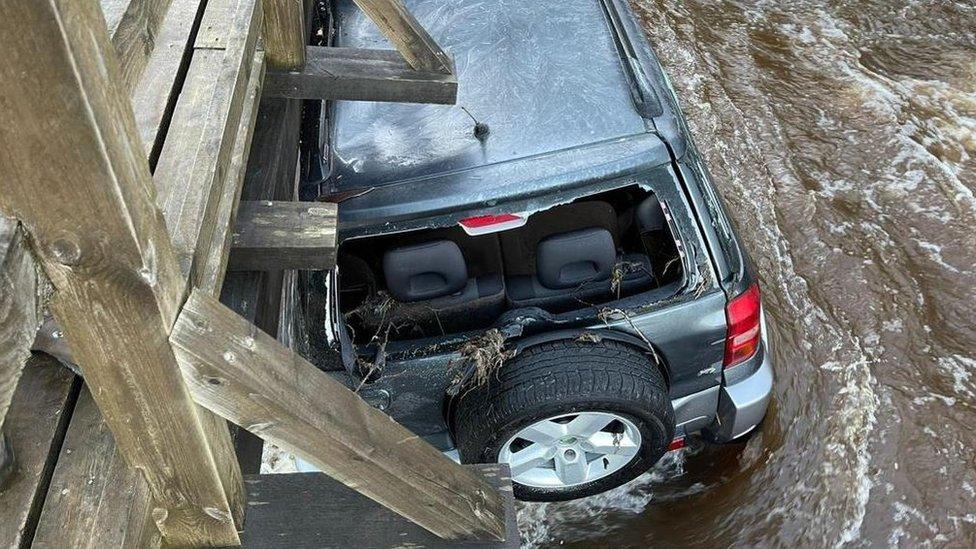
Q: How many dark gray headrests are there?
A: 2